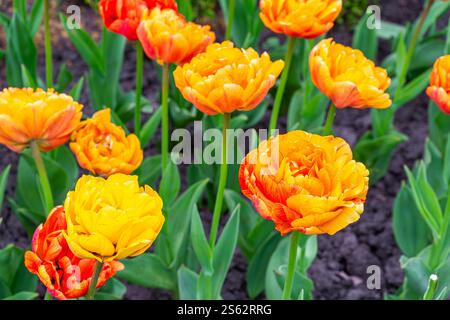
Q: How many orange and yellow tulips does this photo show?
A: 11